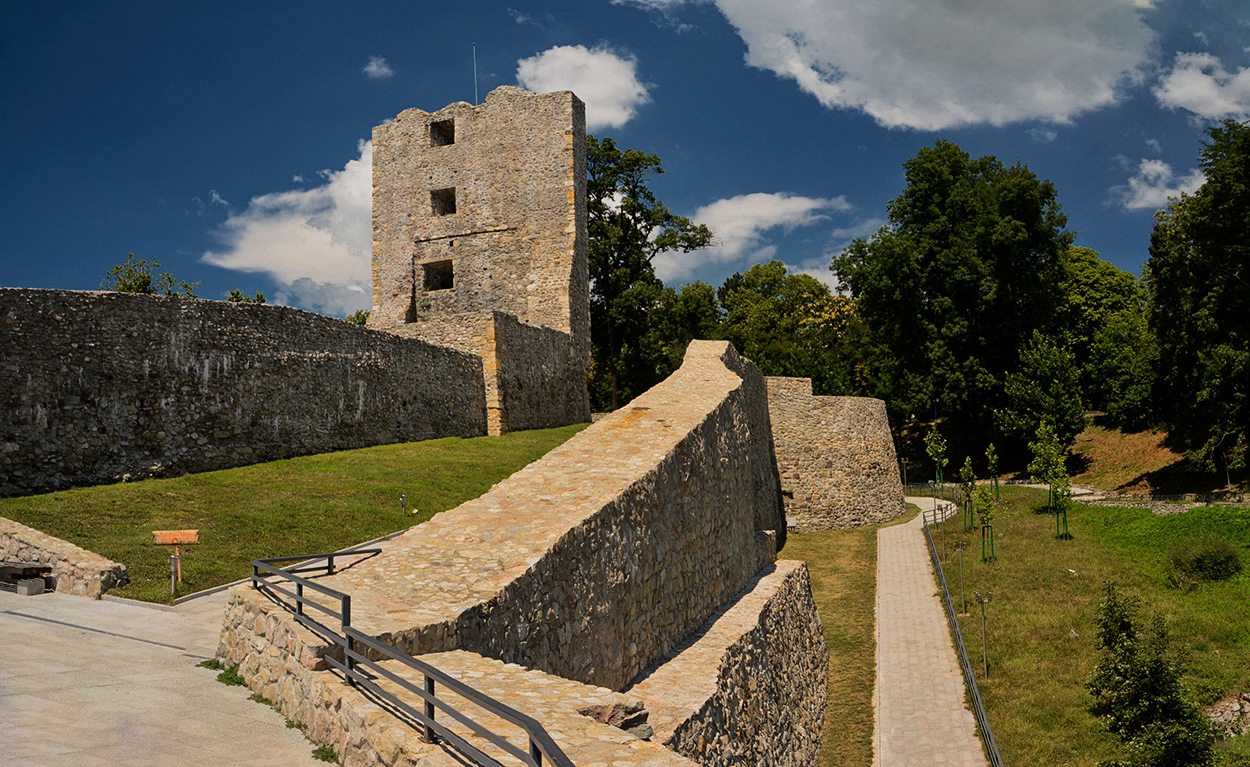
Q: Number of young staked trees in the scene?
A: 6